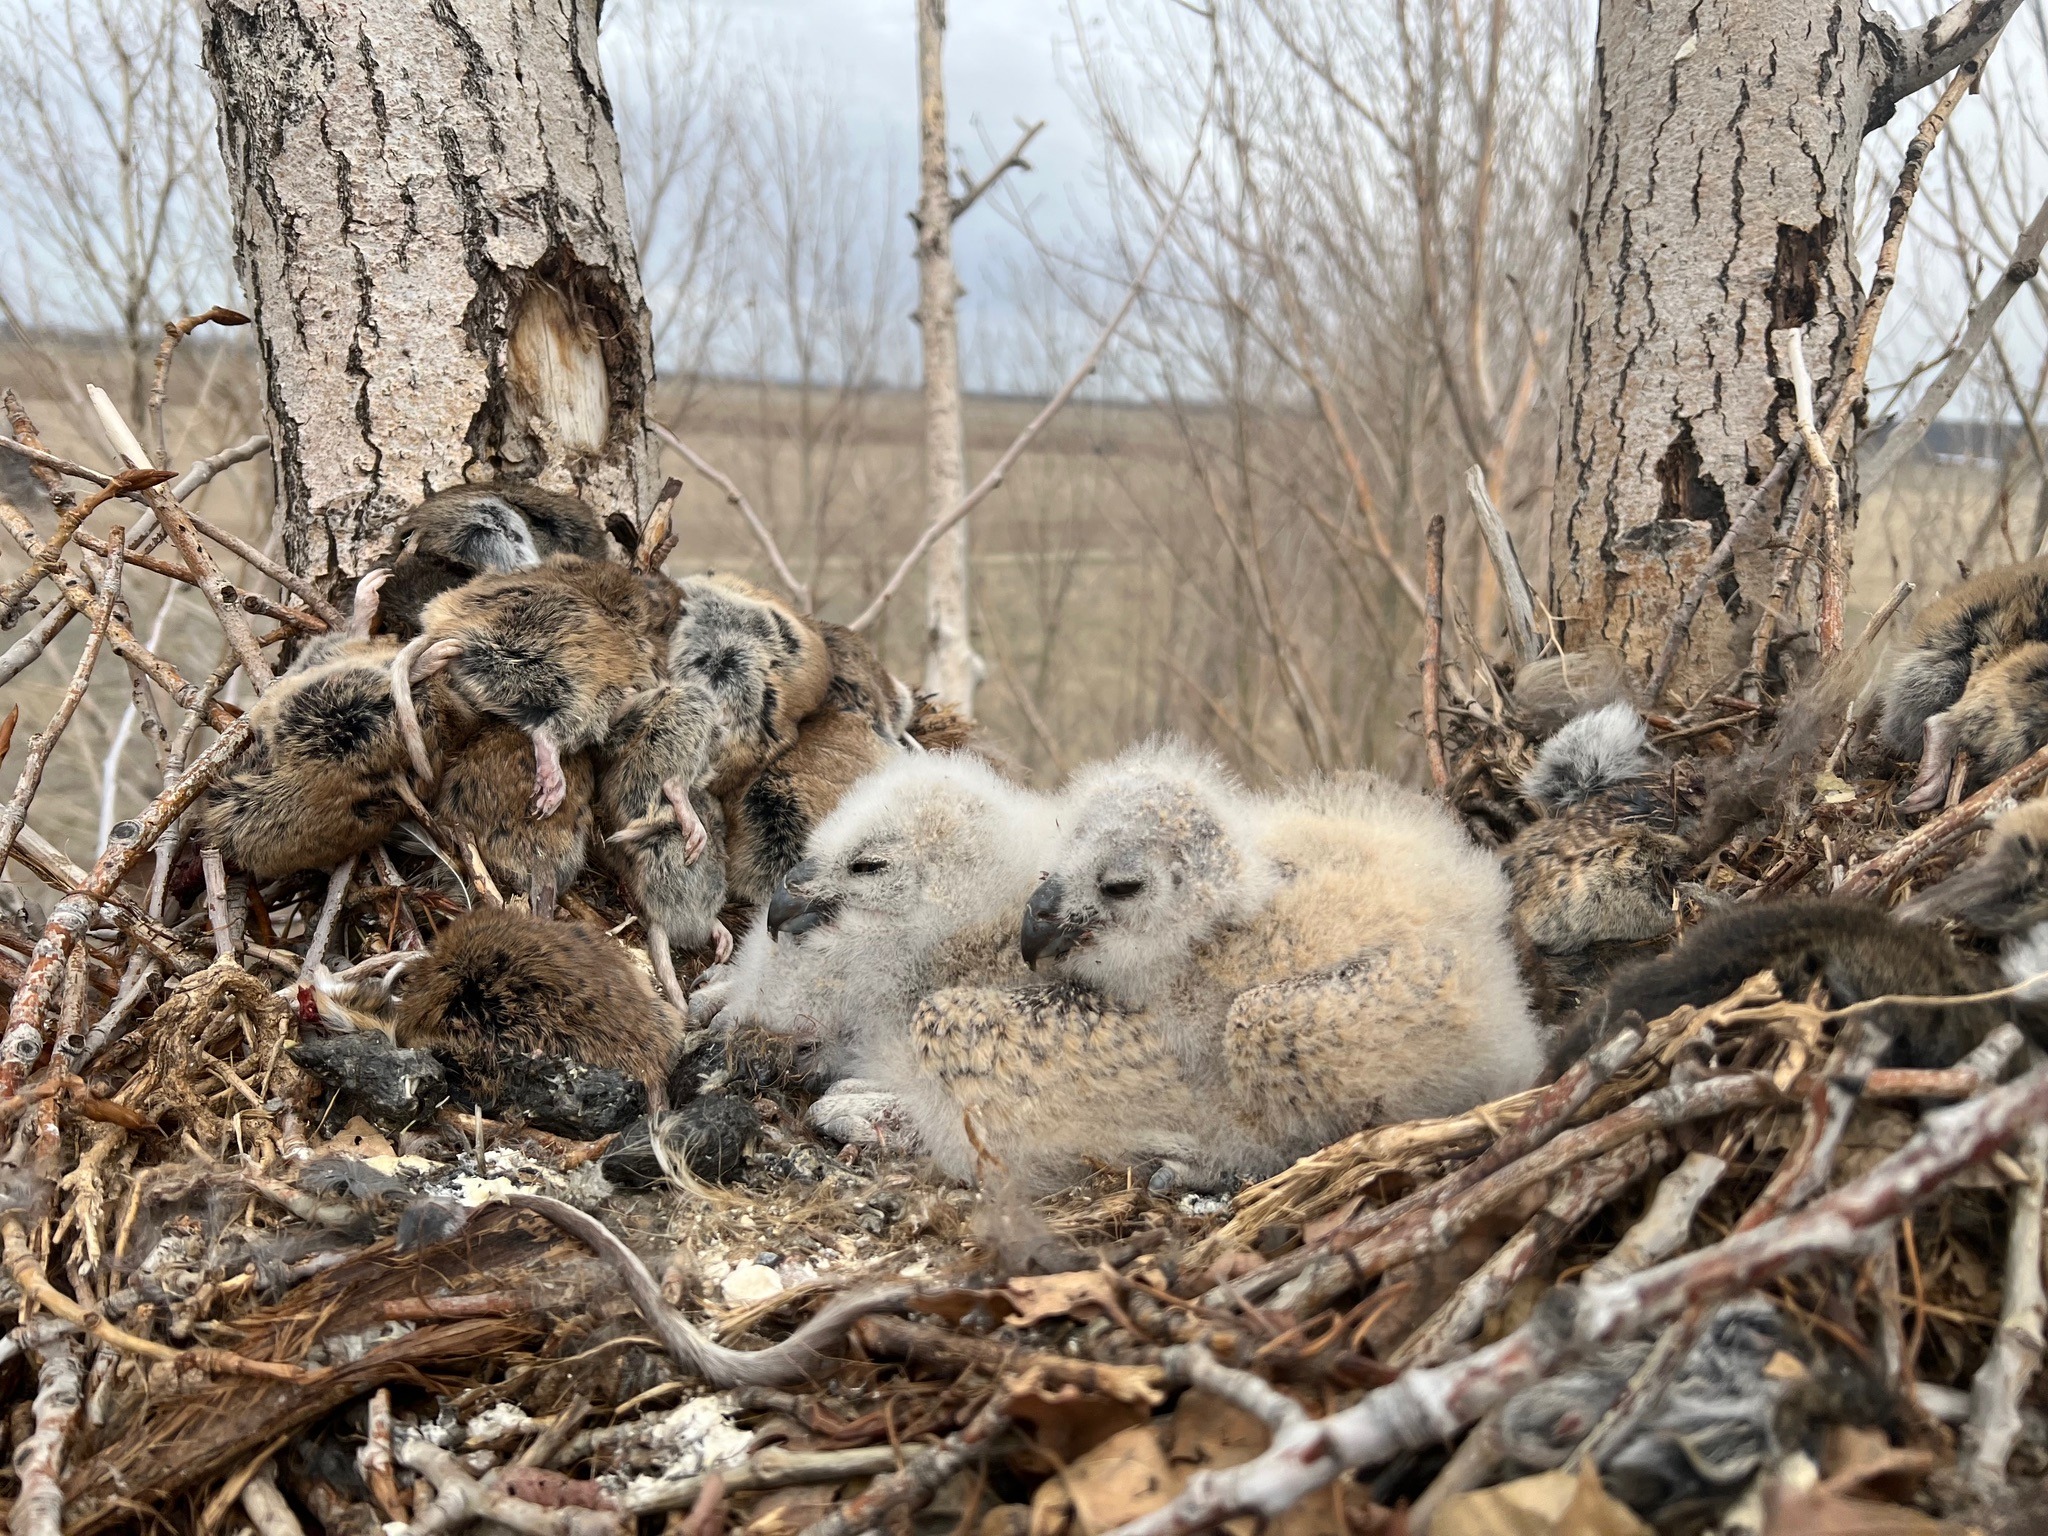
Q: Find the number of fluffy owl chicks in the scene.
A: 2